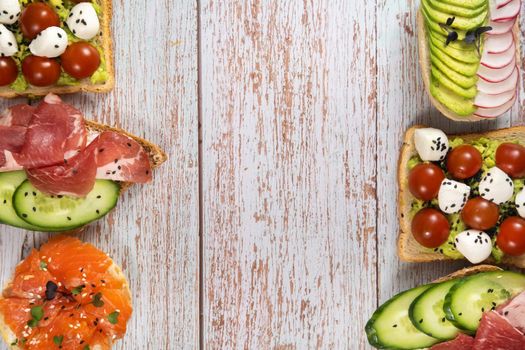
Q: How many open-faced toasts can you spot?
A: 6